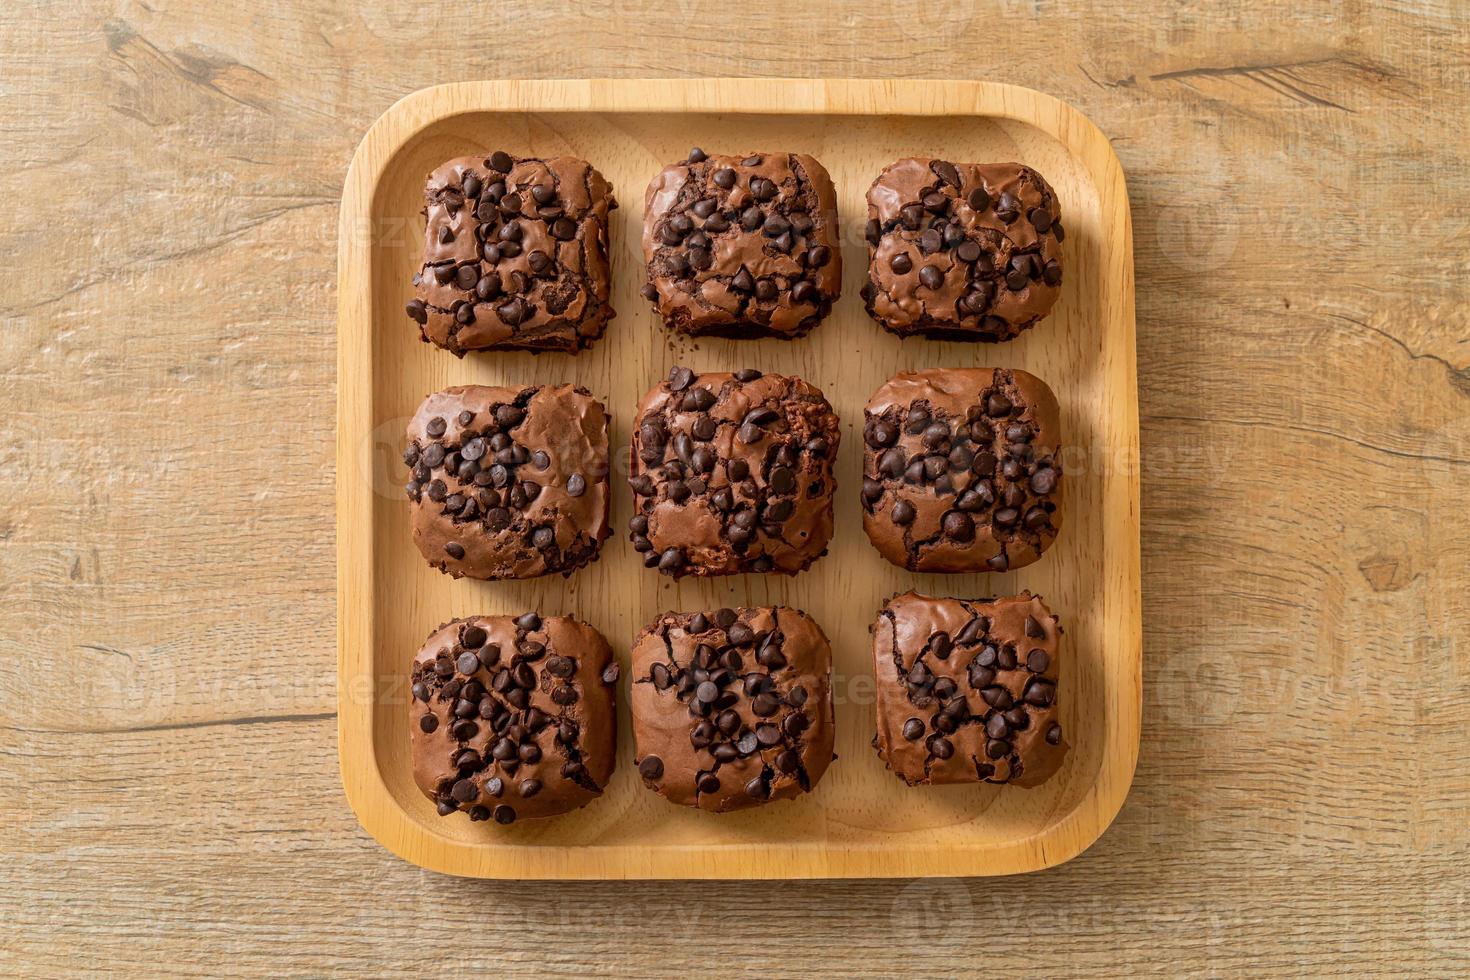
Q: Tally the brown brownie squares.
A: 9